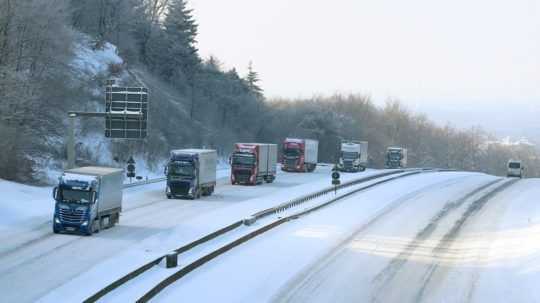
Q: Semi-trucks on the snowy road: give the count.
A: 6